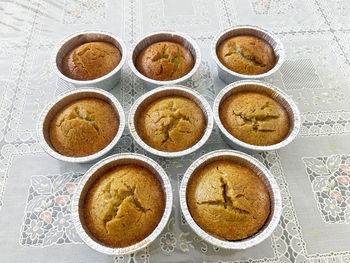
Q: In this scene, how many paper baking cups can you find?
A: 8